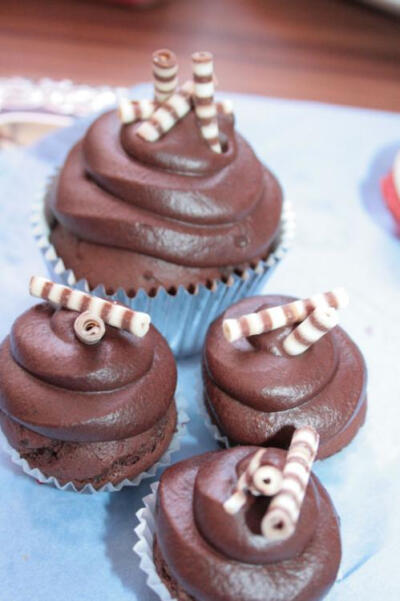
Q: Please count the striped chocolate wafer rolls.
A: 11